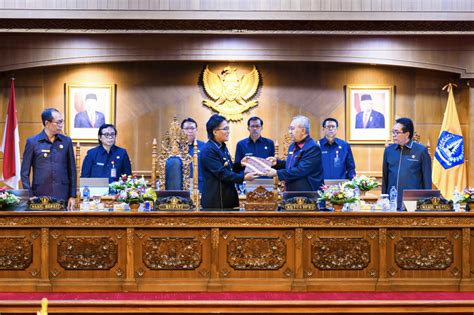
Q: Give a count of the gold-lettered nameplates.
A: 4